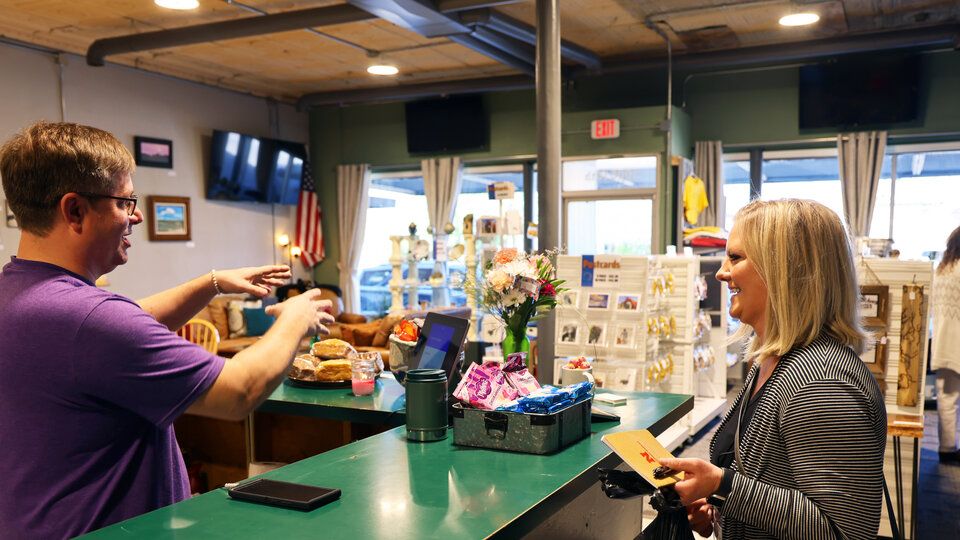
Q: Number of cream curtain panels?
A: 4